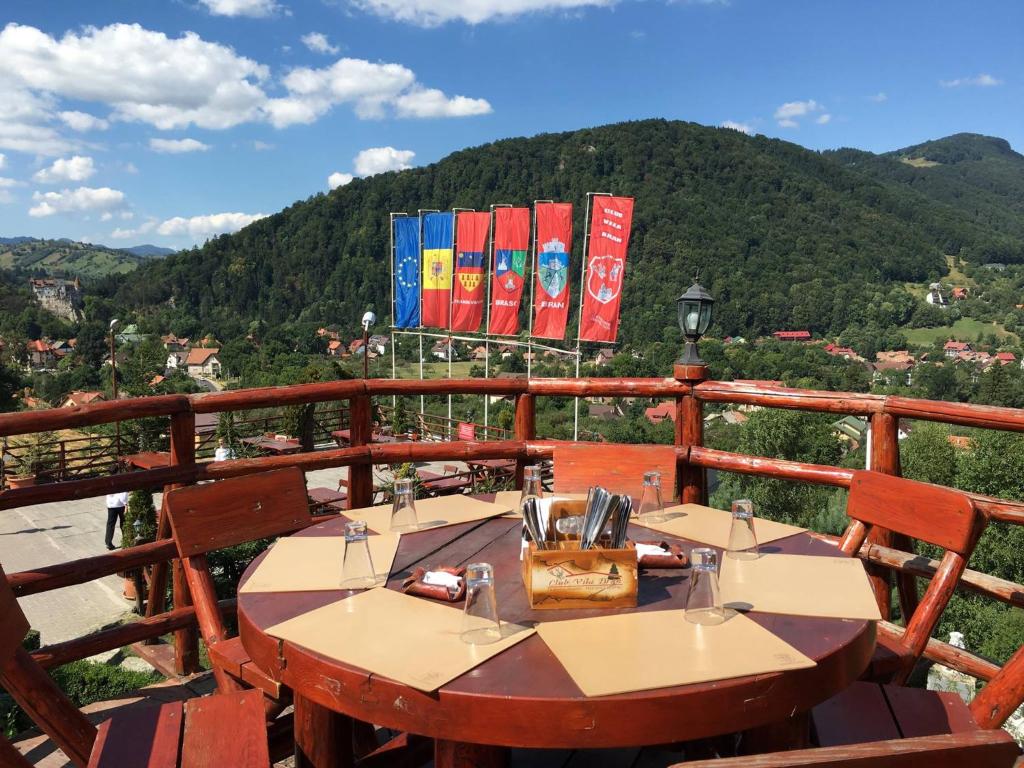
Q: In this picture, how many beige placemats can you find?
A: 7